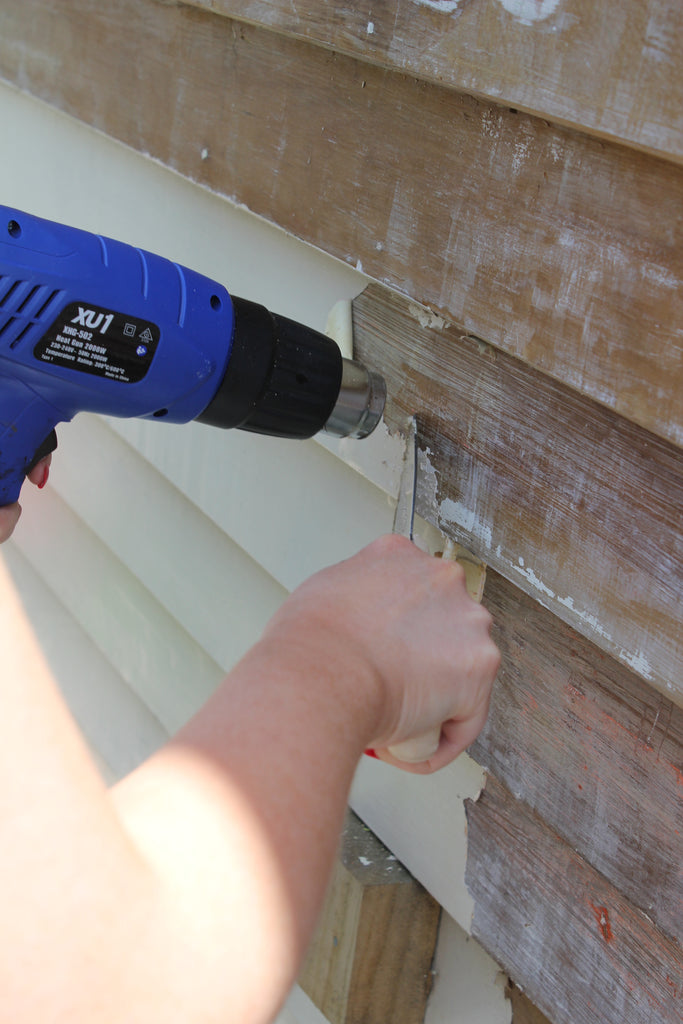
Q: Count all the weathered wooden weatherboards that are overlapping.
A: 5